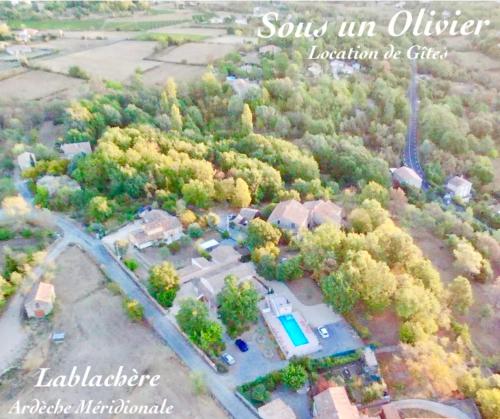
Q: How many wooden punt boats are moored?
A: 0